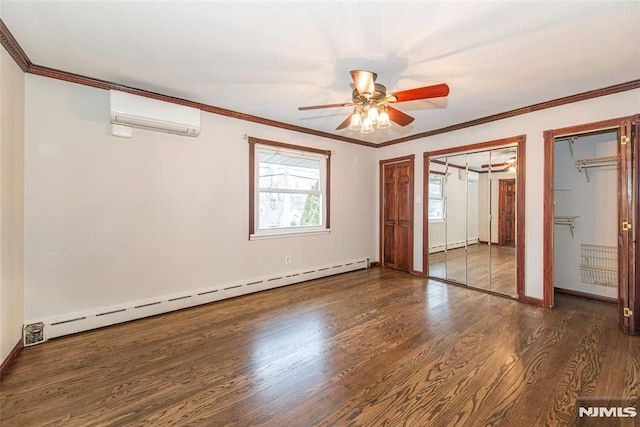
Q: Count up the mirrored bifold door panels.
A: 4